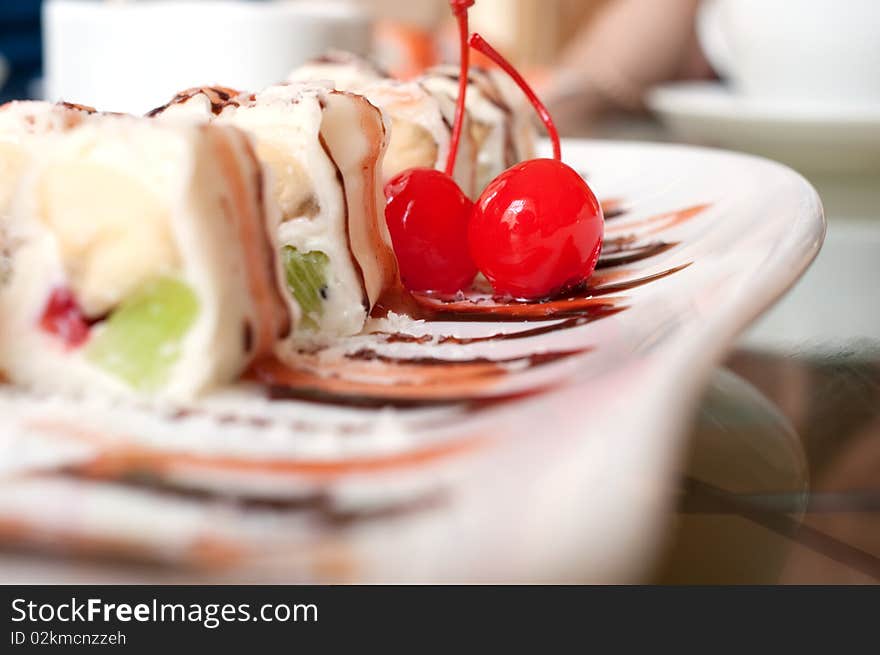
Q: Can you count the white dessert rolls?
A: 4